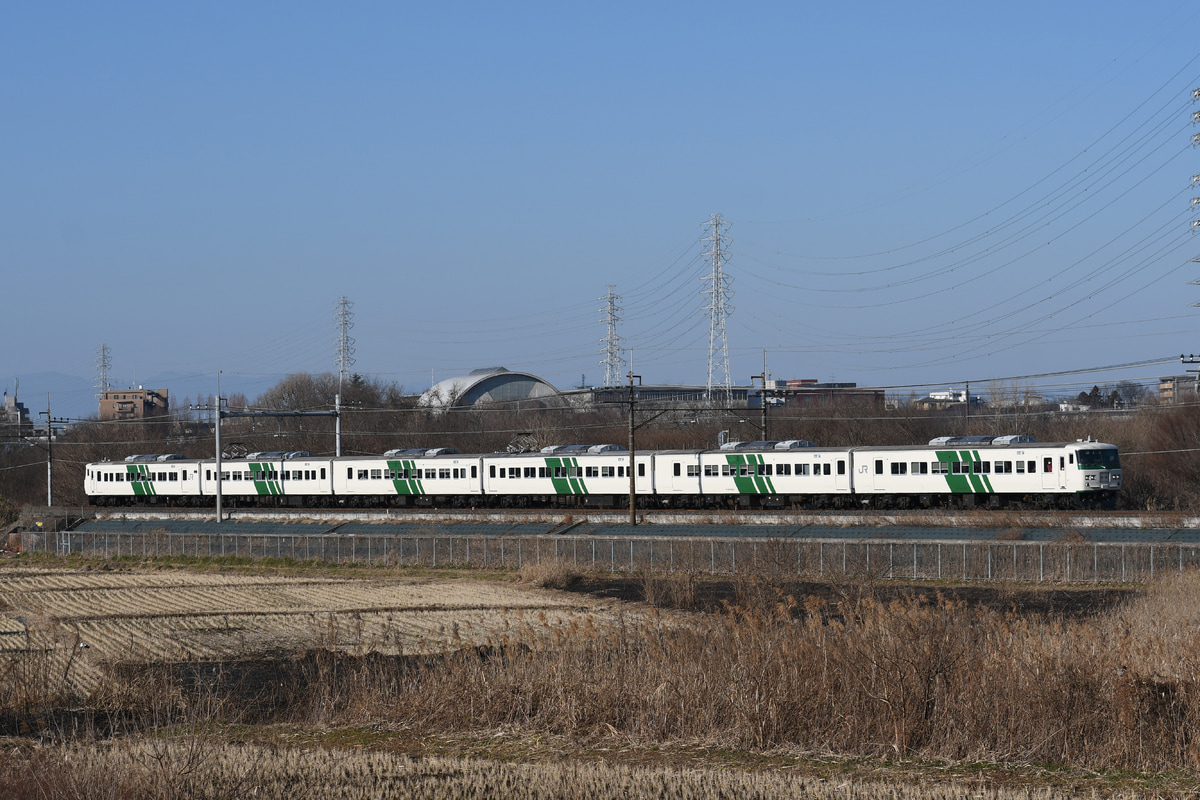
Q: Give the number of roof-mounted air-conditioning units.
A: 6